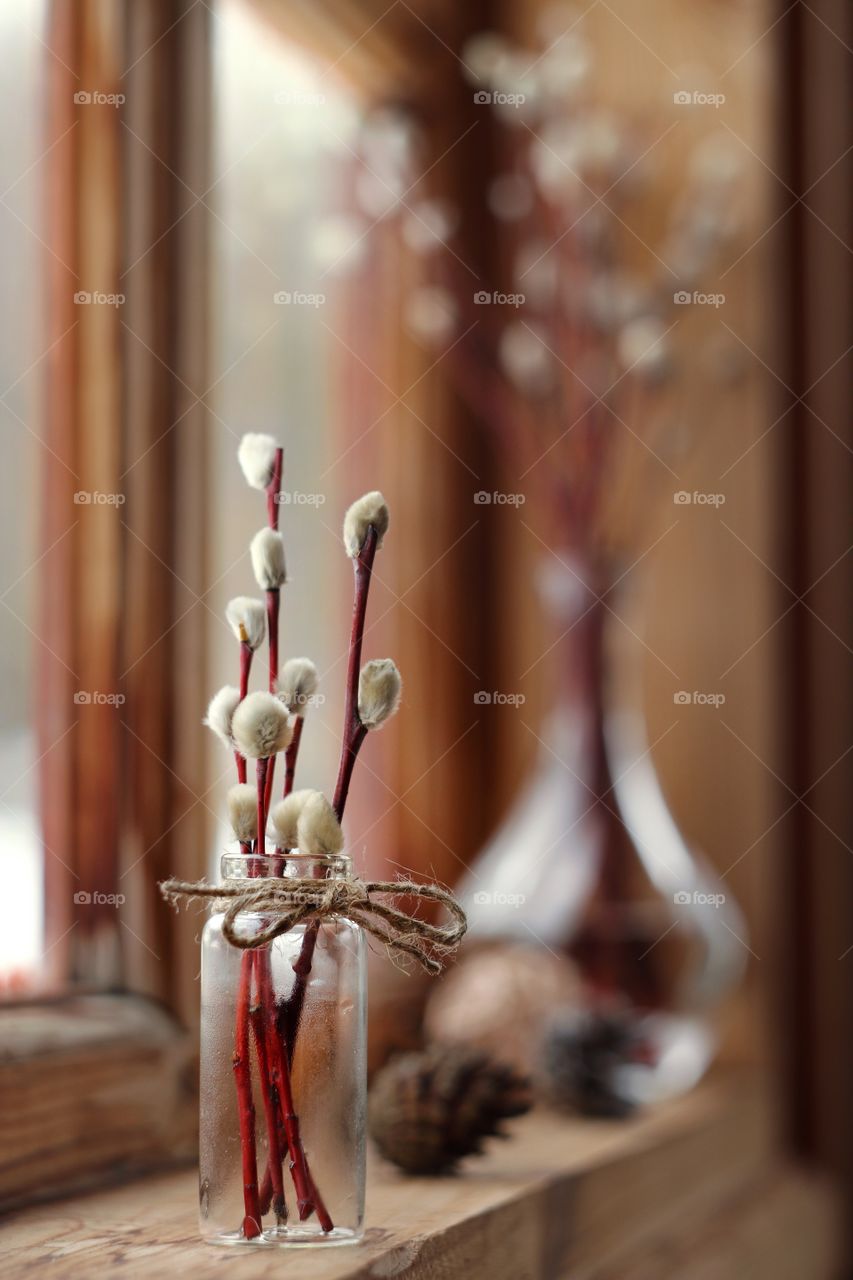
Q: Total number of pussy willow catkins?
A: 11